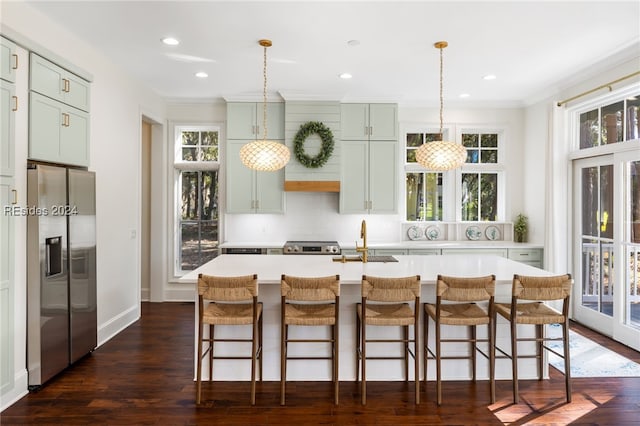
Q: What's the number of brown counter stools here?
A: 5